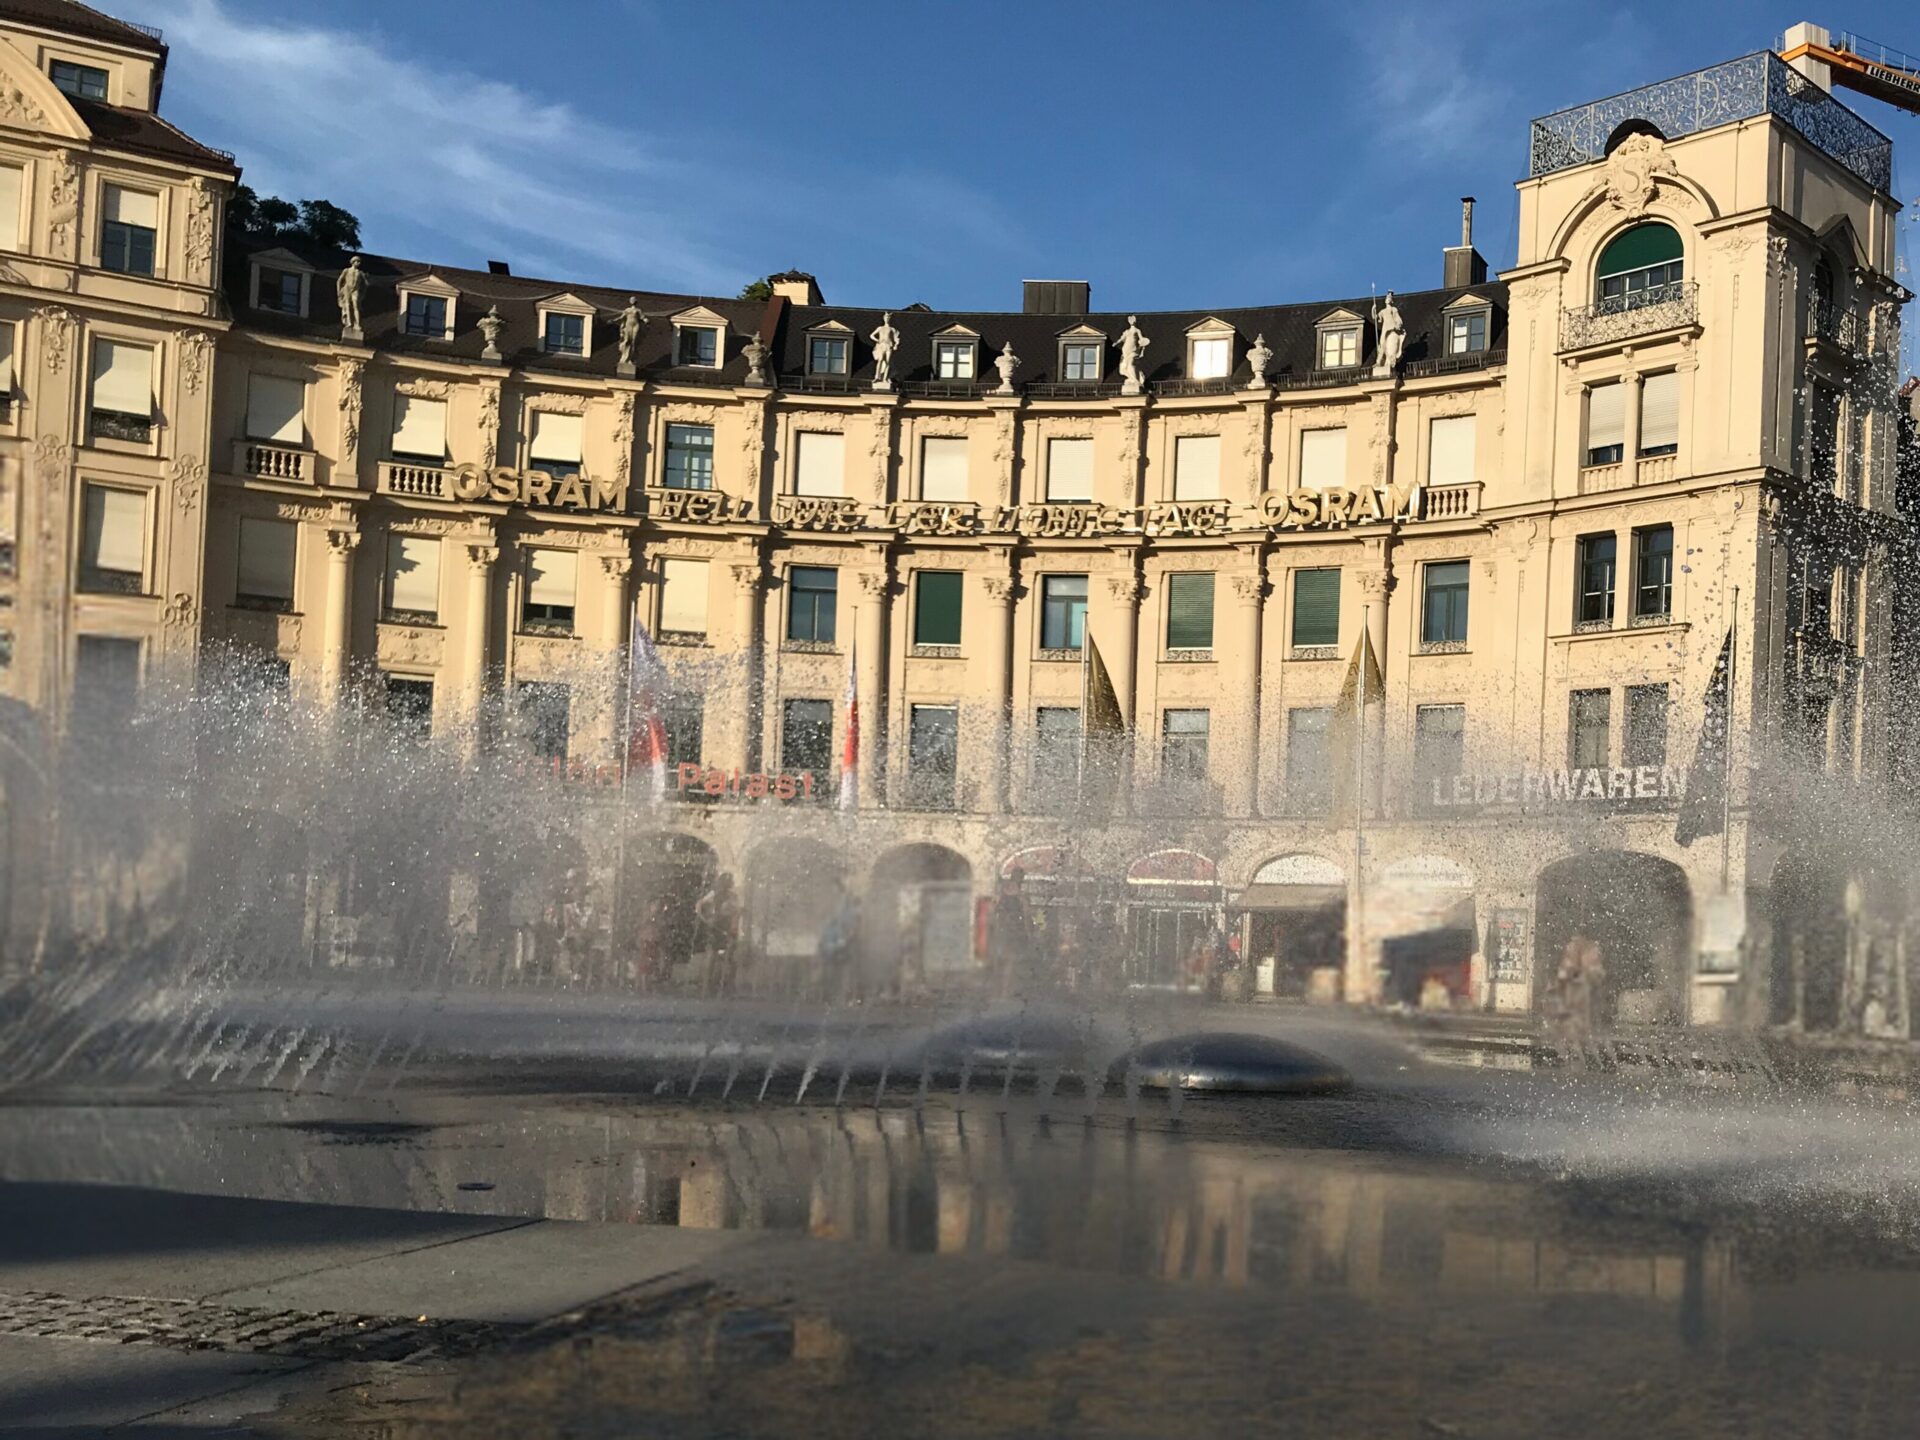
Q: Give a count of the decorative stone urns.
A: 4